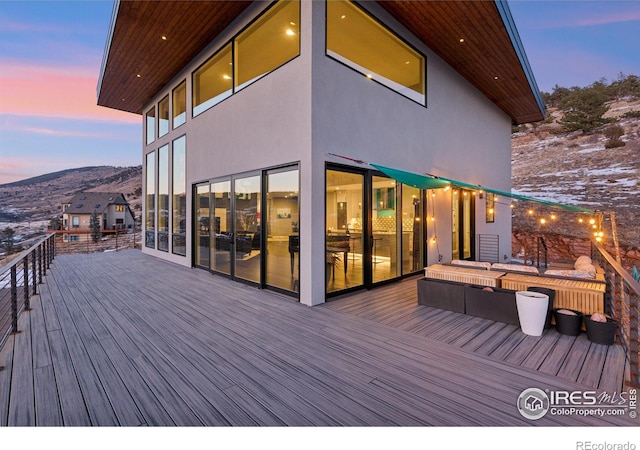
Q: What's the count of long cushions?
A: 3